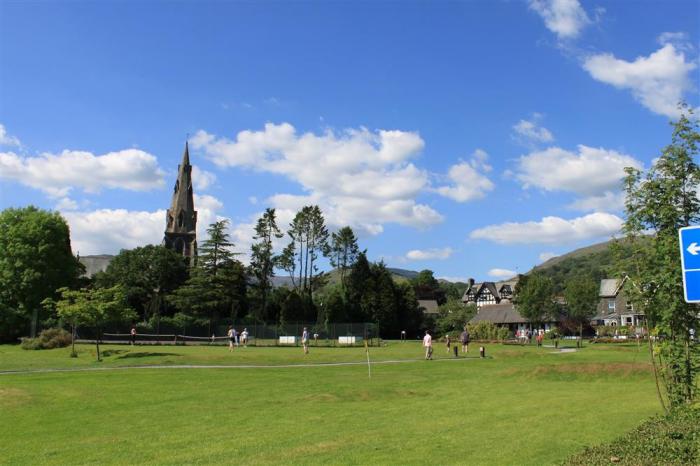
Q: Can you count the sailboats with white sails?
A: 0